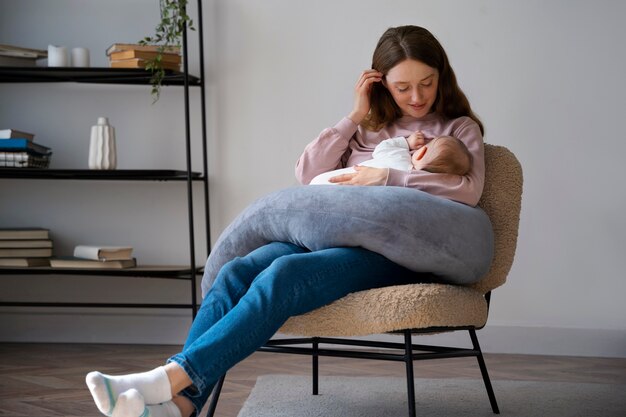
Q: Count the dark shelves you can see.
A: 3